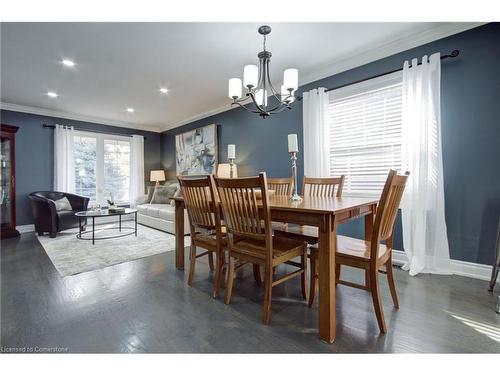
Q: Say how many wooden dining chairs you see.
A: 5